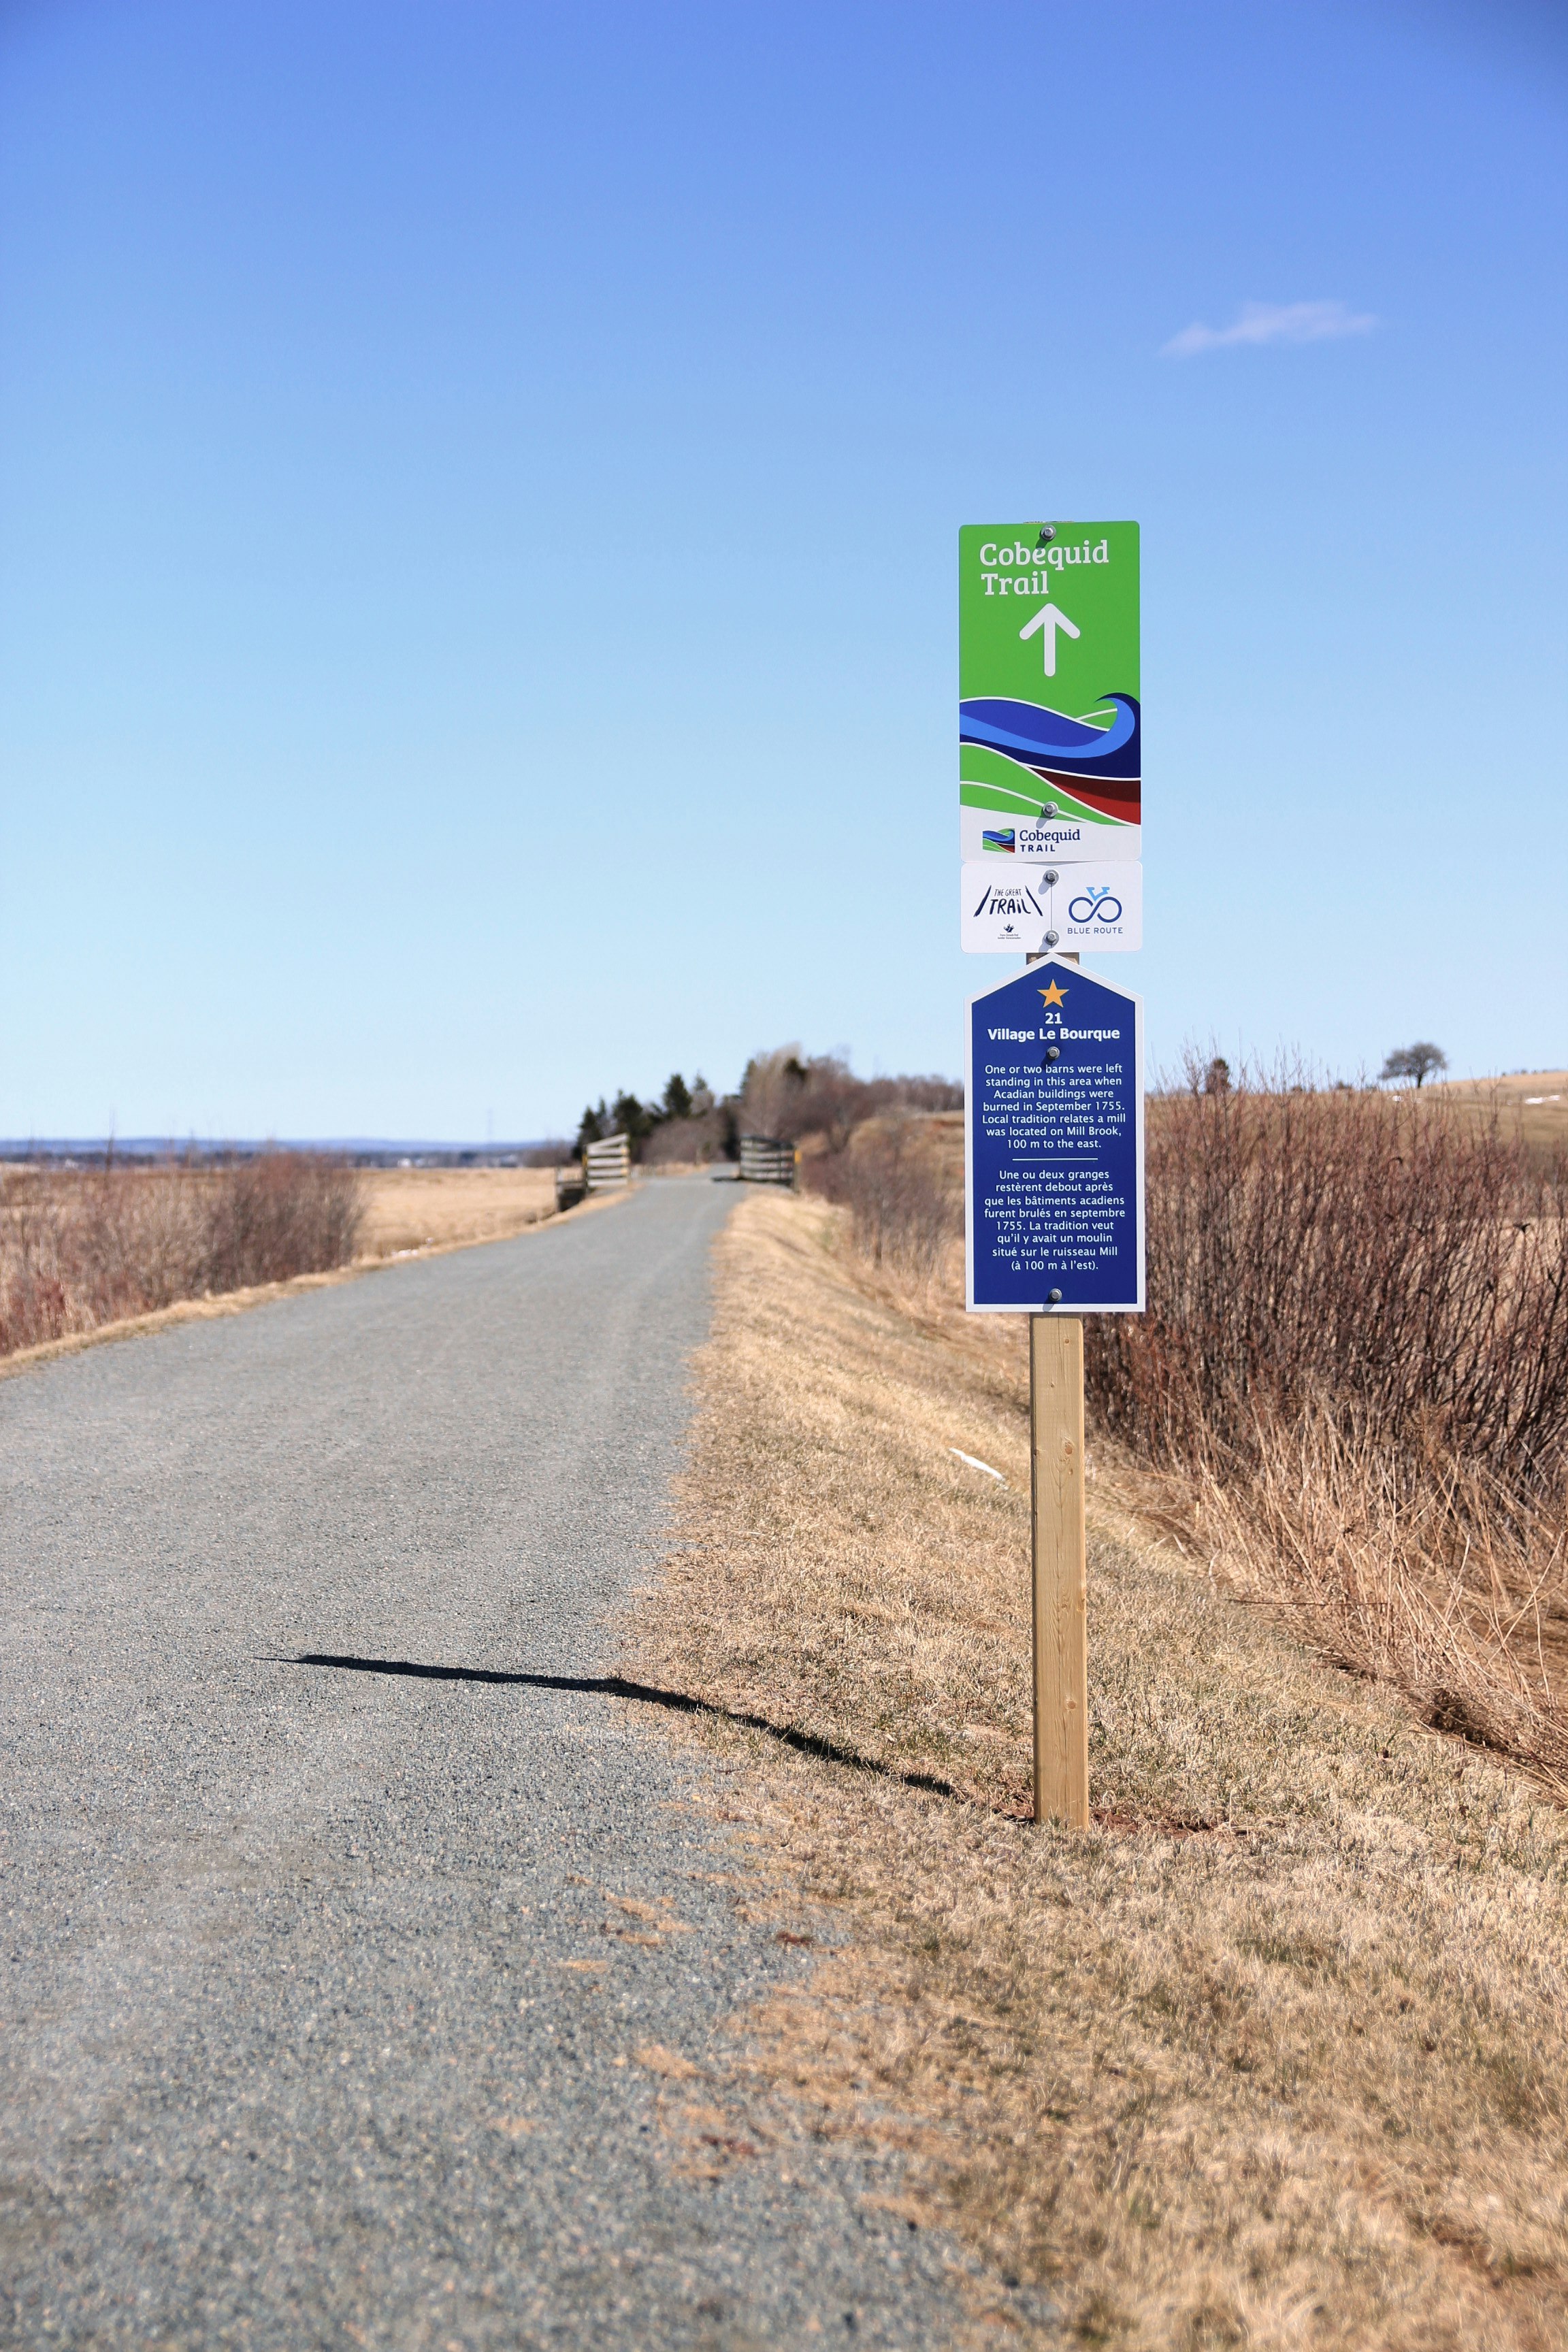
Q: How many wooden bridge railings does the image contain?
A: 2